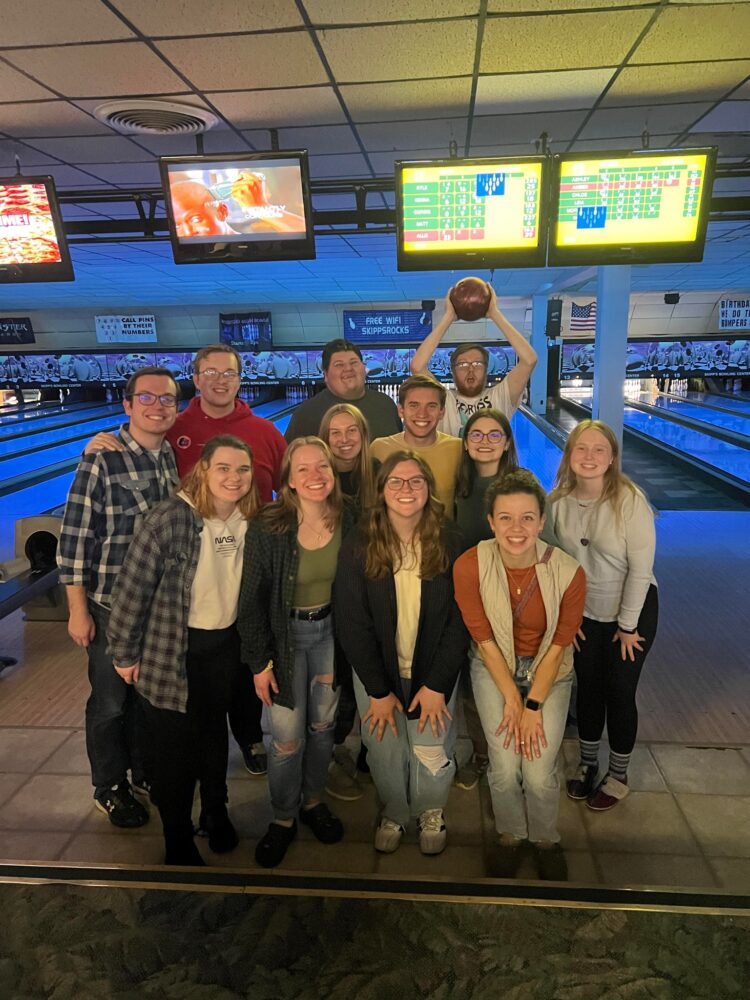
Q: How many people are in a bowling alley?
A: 12